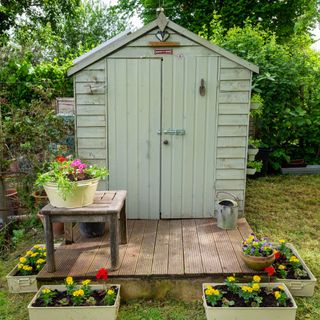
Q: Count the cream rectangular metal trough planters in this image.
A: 4